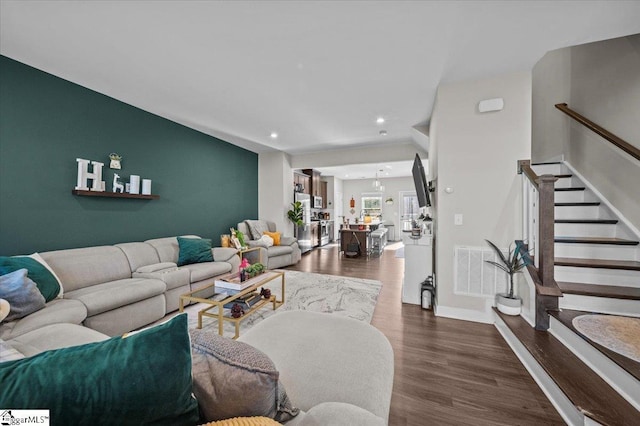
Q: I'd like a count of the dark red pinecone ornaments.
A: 2